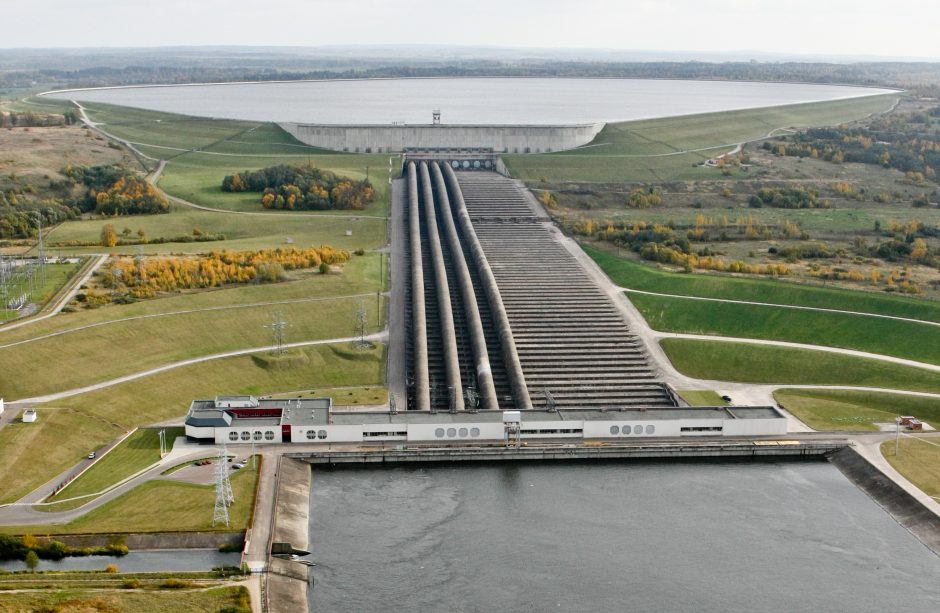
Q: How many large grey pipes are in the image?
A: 4